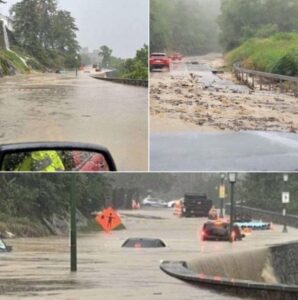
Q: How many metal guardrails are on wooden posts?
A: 1